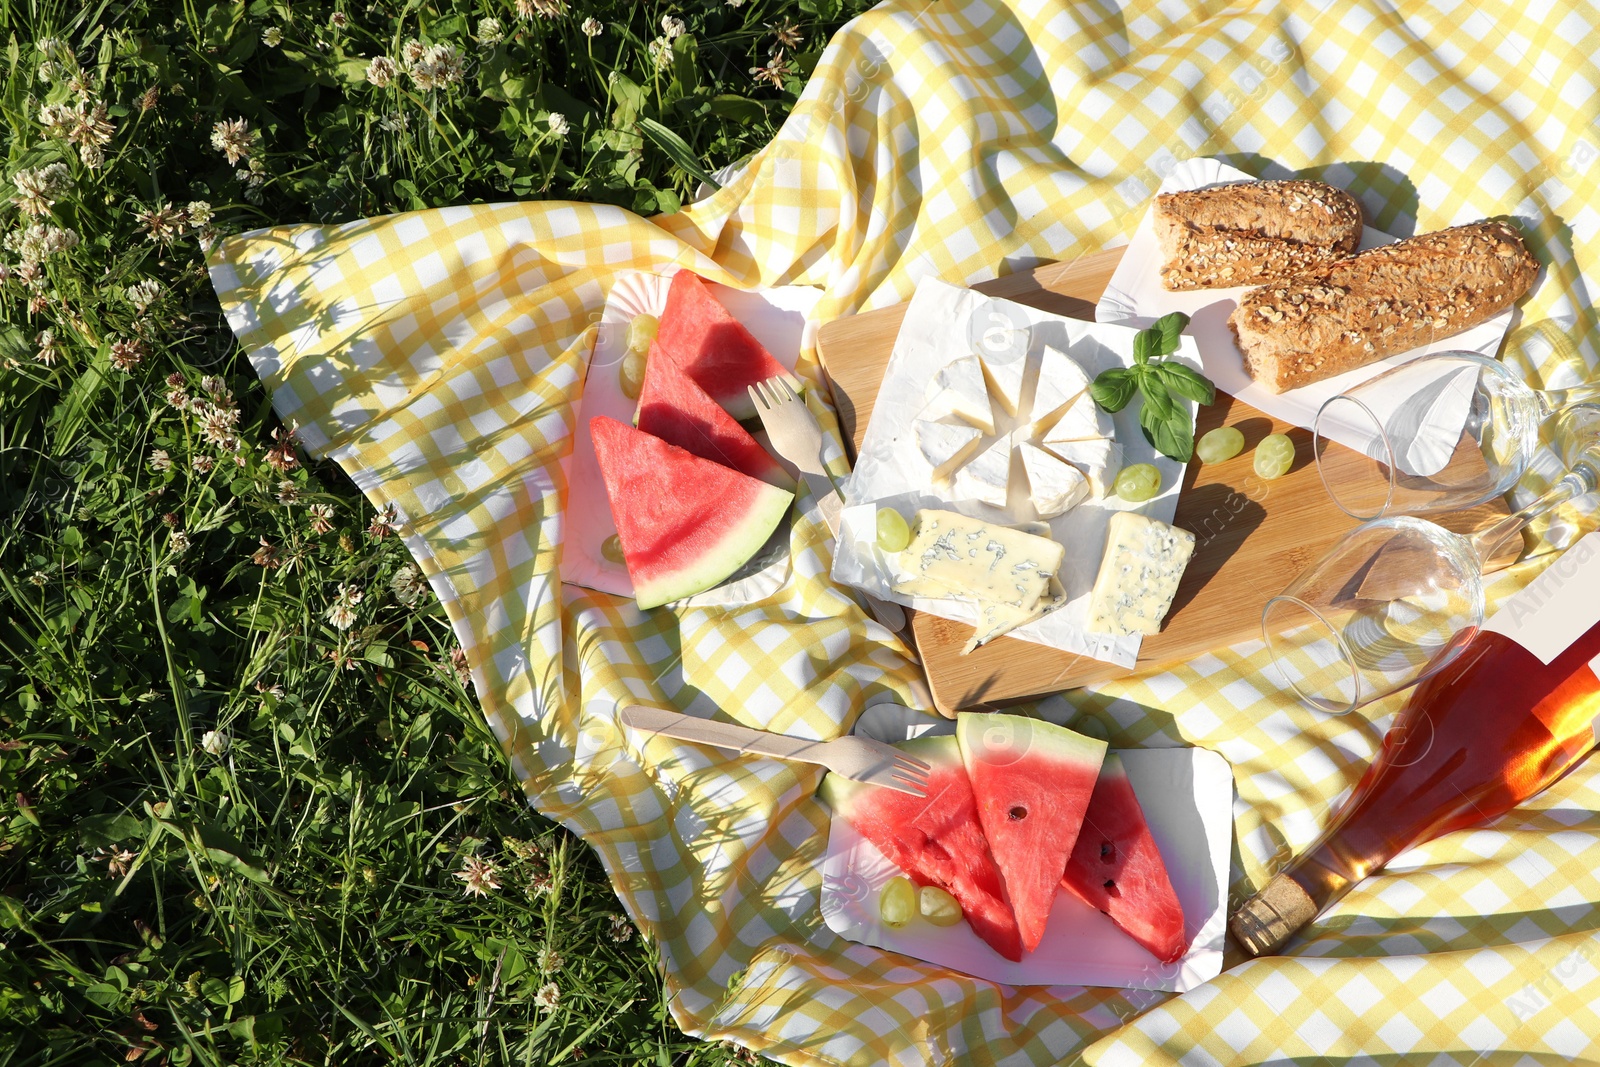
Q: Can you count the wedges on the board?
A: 8